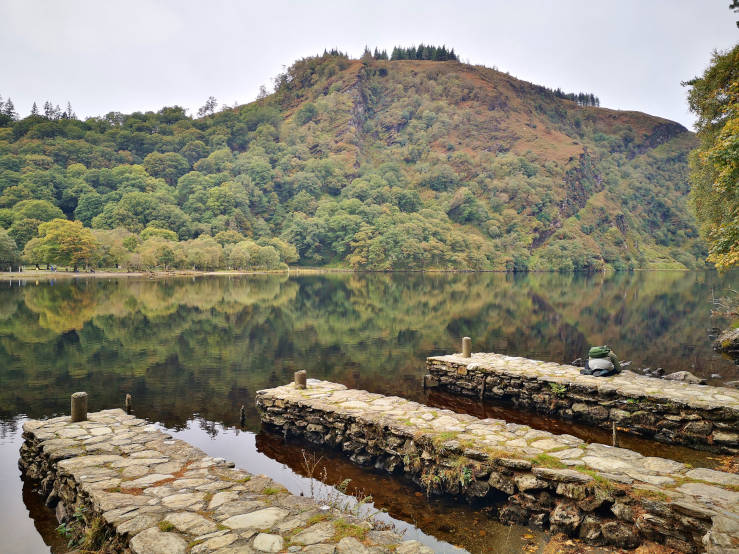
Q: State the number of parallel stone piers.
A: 3